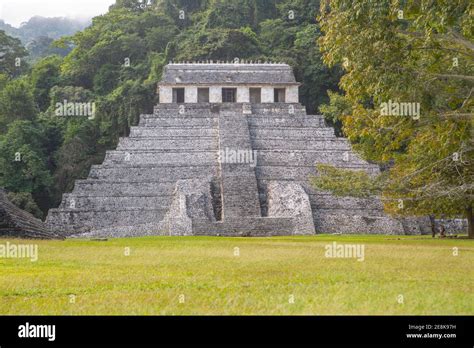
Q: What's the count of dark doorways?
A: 5